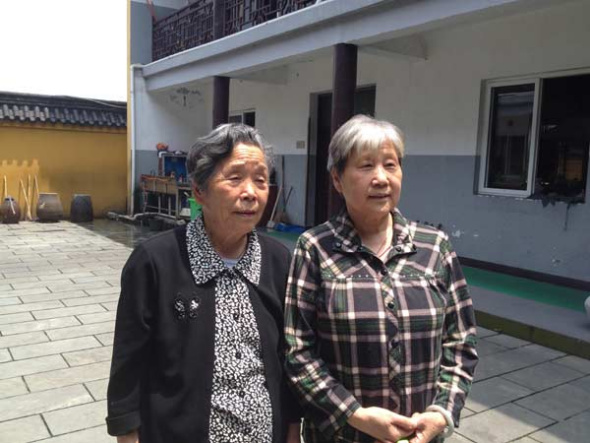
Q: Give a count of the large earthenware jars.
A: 3